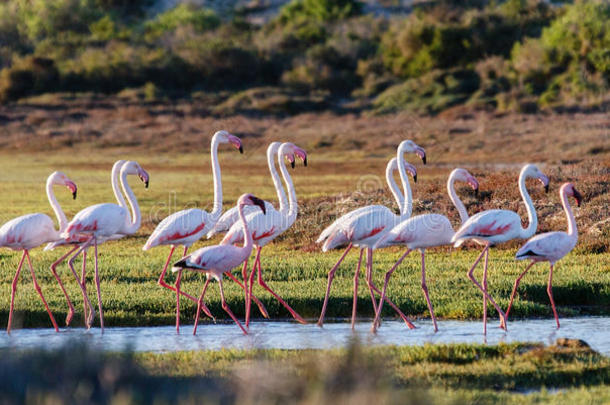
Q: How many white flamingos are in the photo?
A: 12